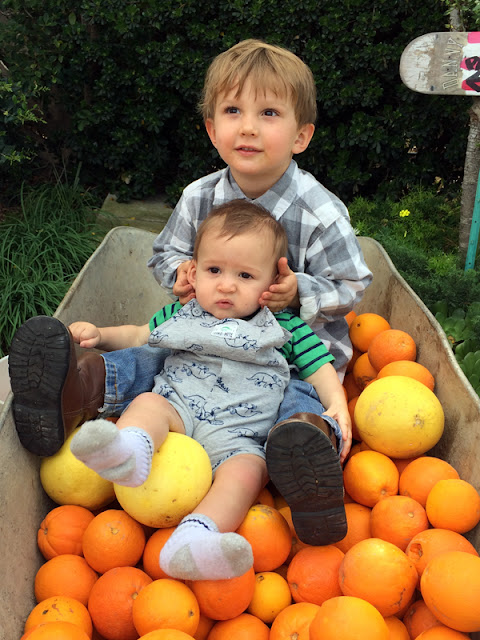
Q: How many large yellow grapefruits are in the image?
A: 3